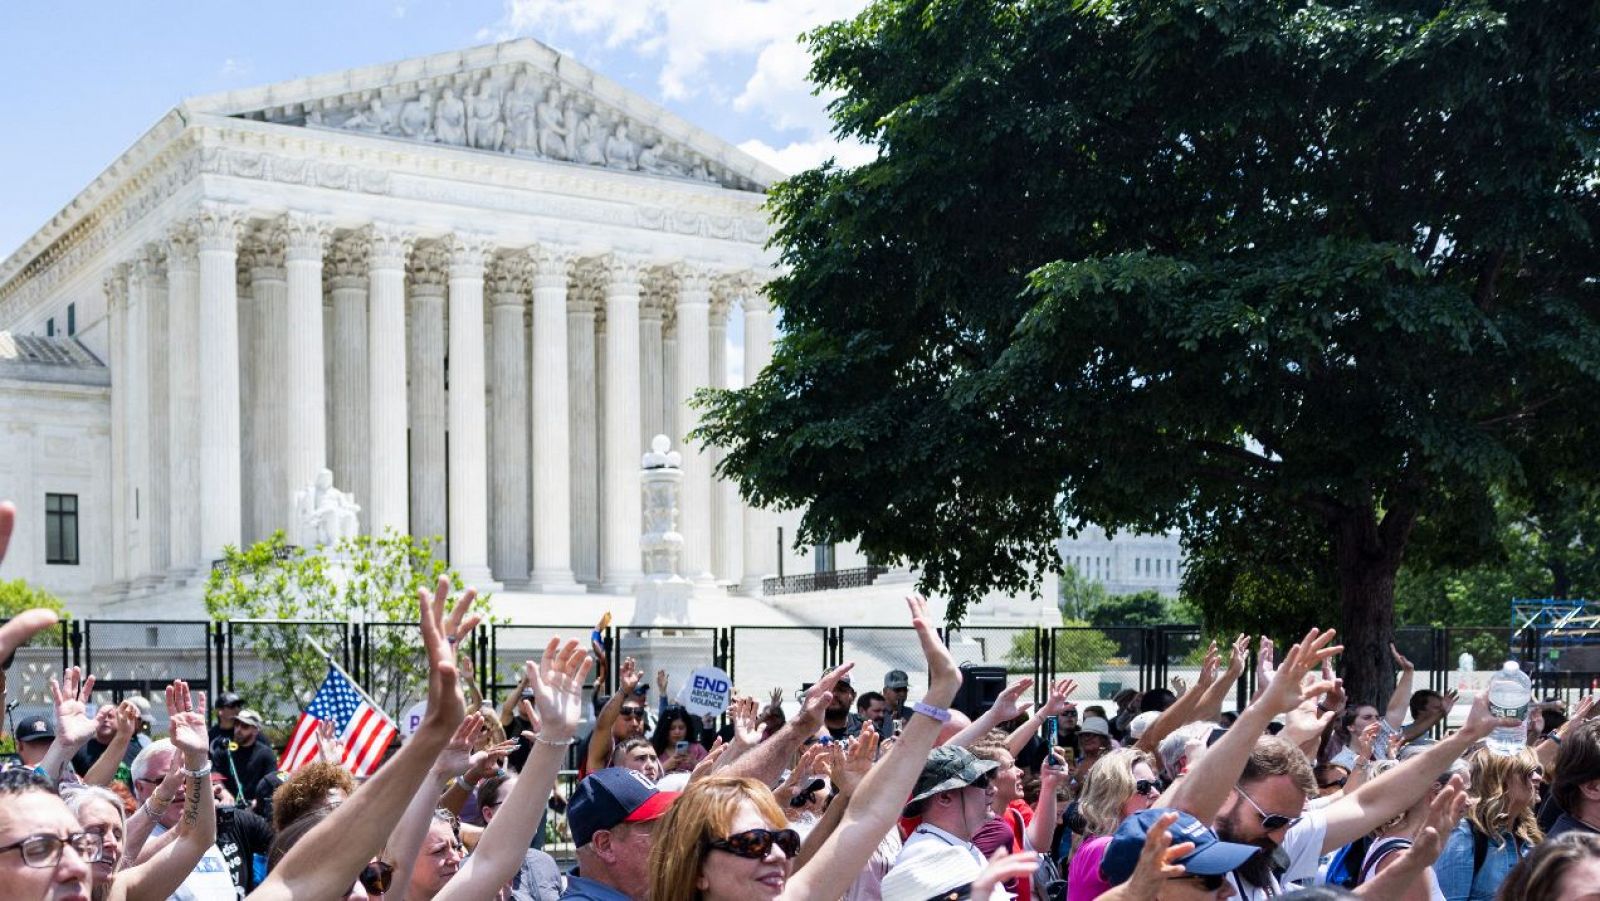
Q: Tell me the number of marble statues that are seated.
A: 1